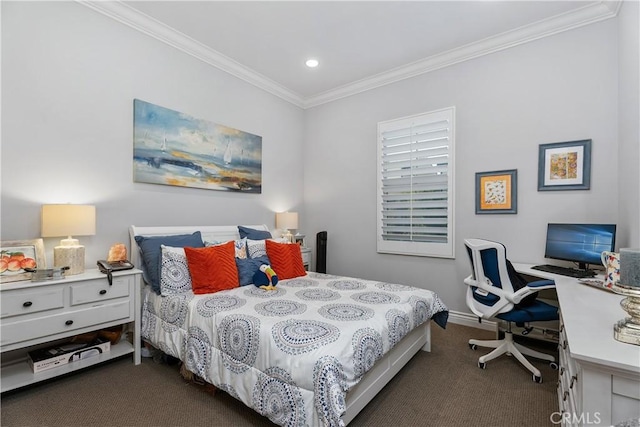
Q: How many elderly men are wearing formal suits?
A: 0